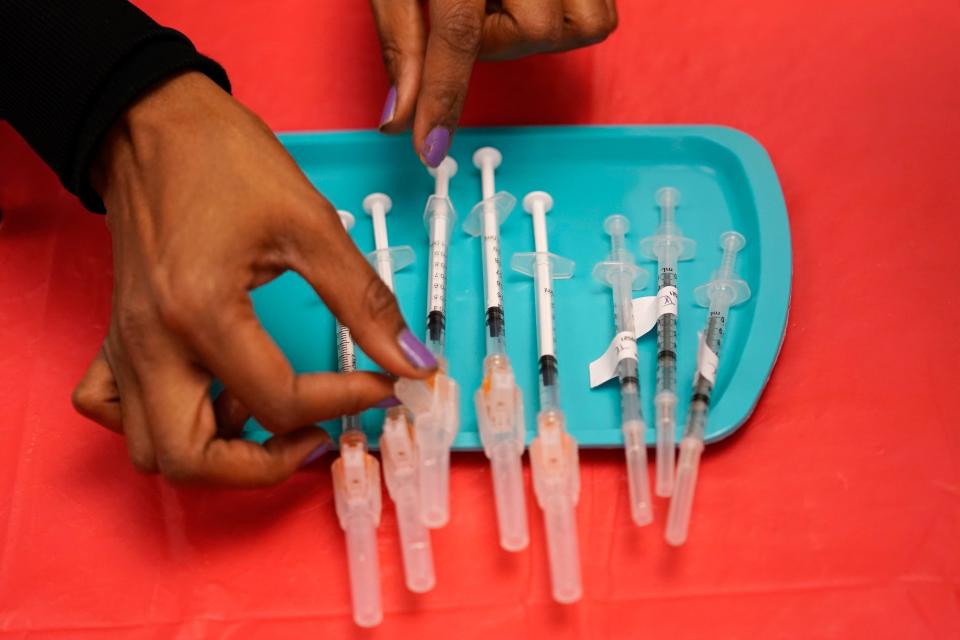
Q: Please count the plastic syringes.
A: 8